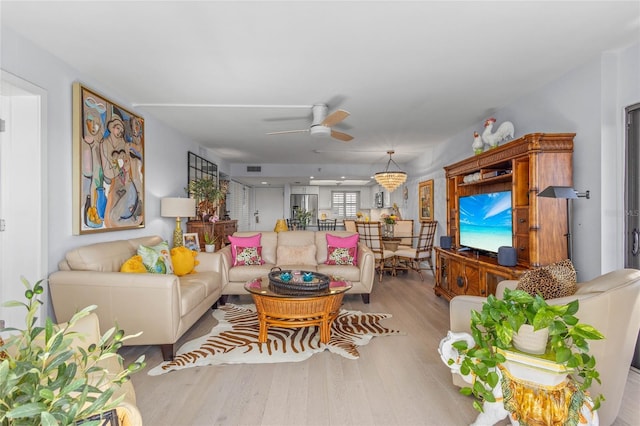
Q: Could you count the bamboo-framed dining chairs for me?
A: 4